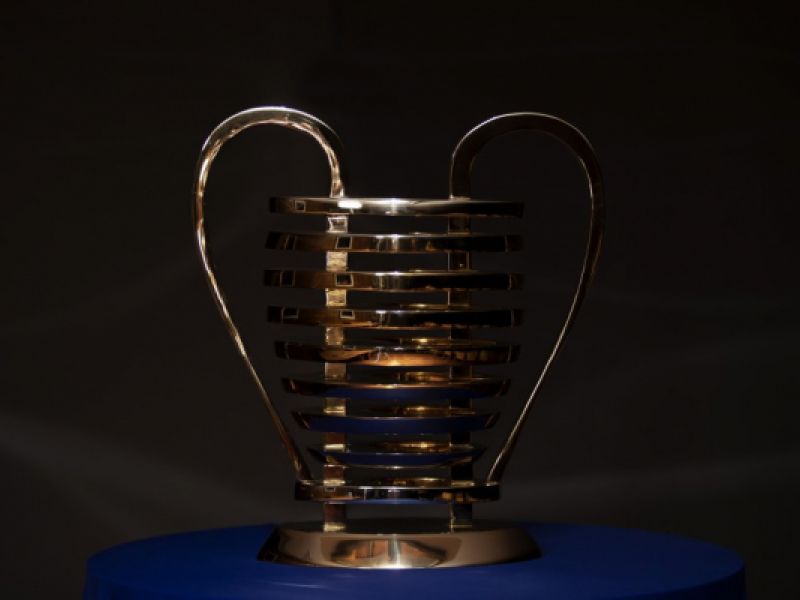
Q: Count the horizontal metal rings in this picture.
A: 9